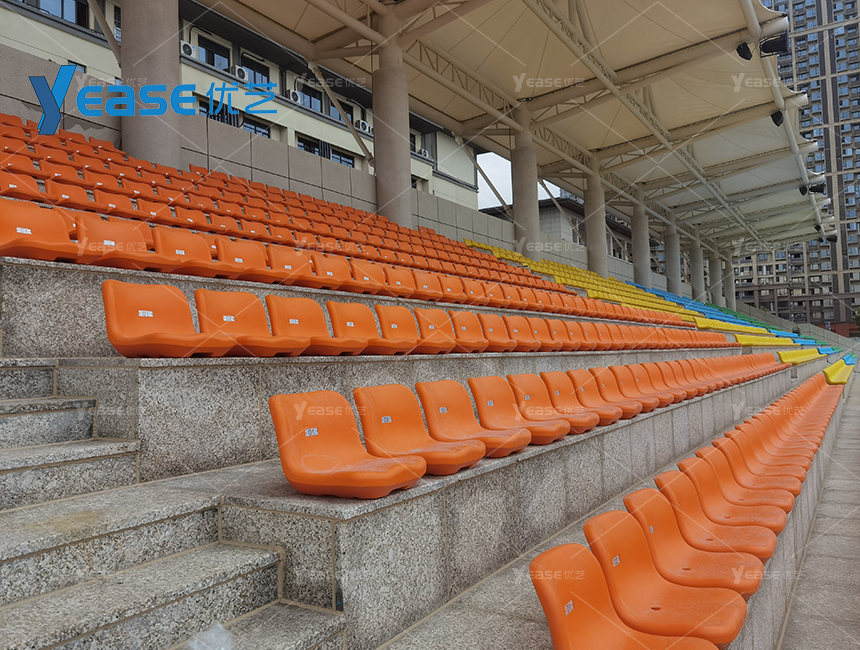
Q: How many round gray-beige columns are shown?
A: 9